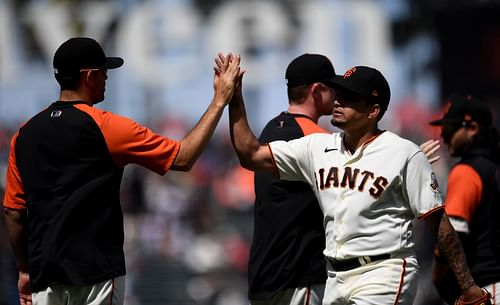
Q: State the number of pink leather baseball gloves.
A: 0